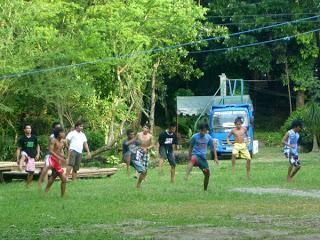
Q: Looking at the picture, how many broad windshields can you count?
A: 1